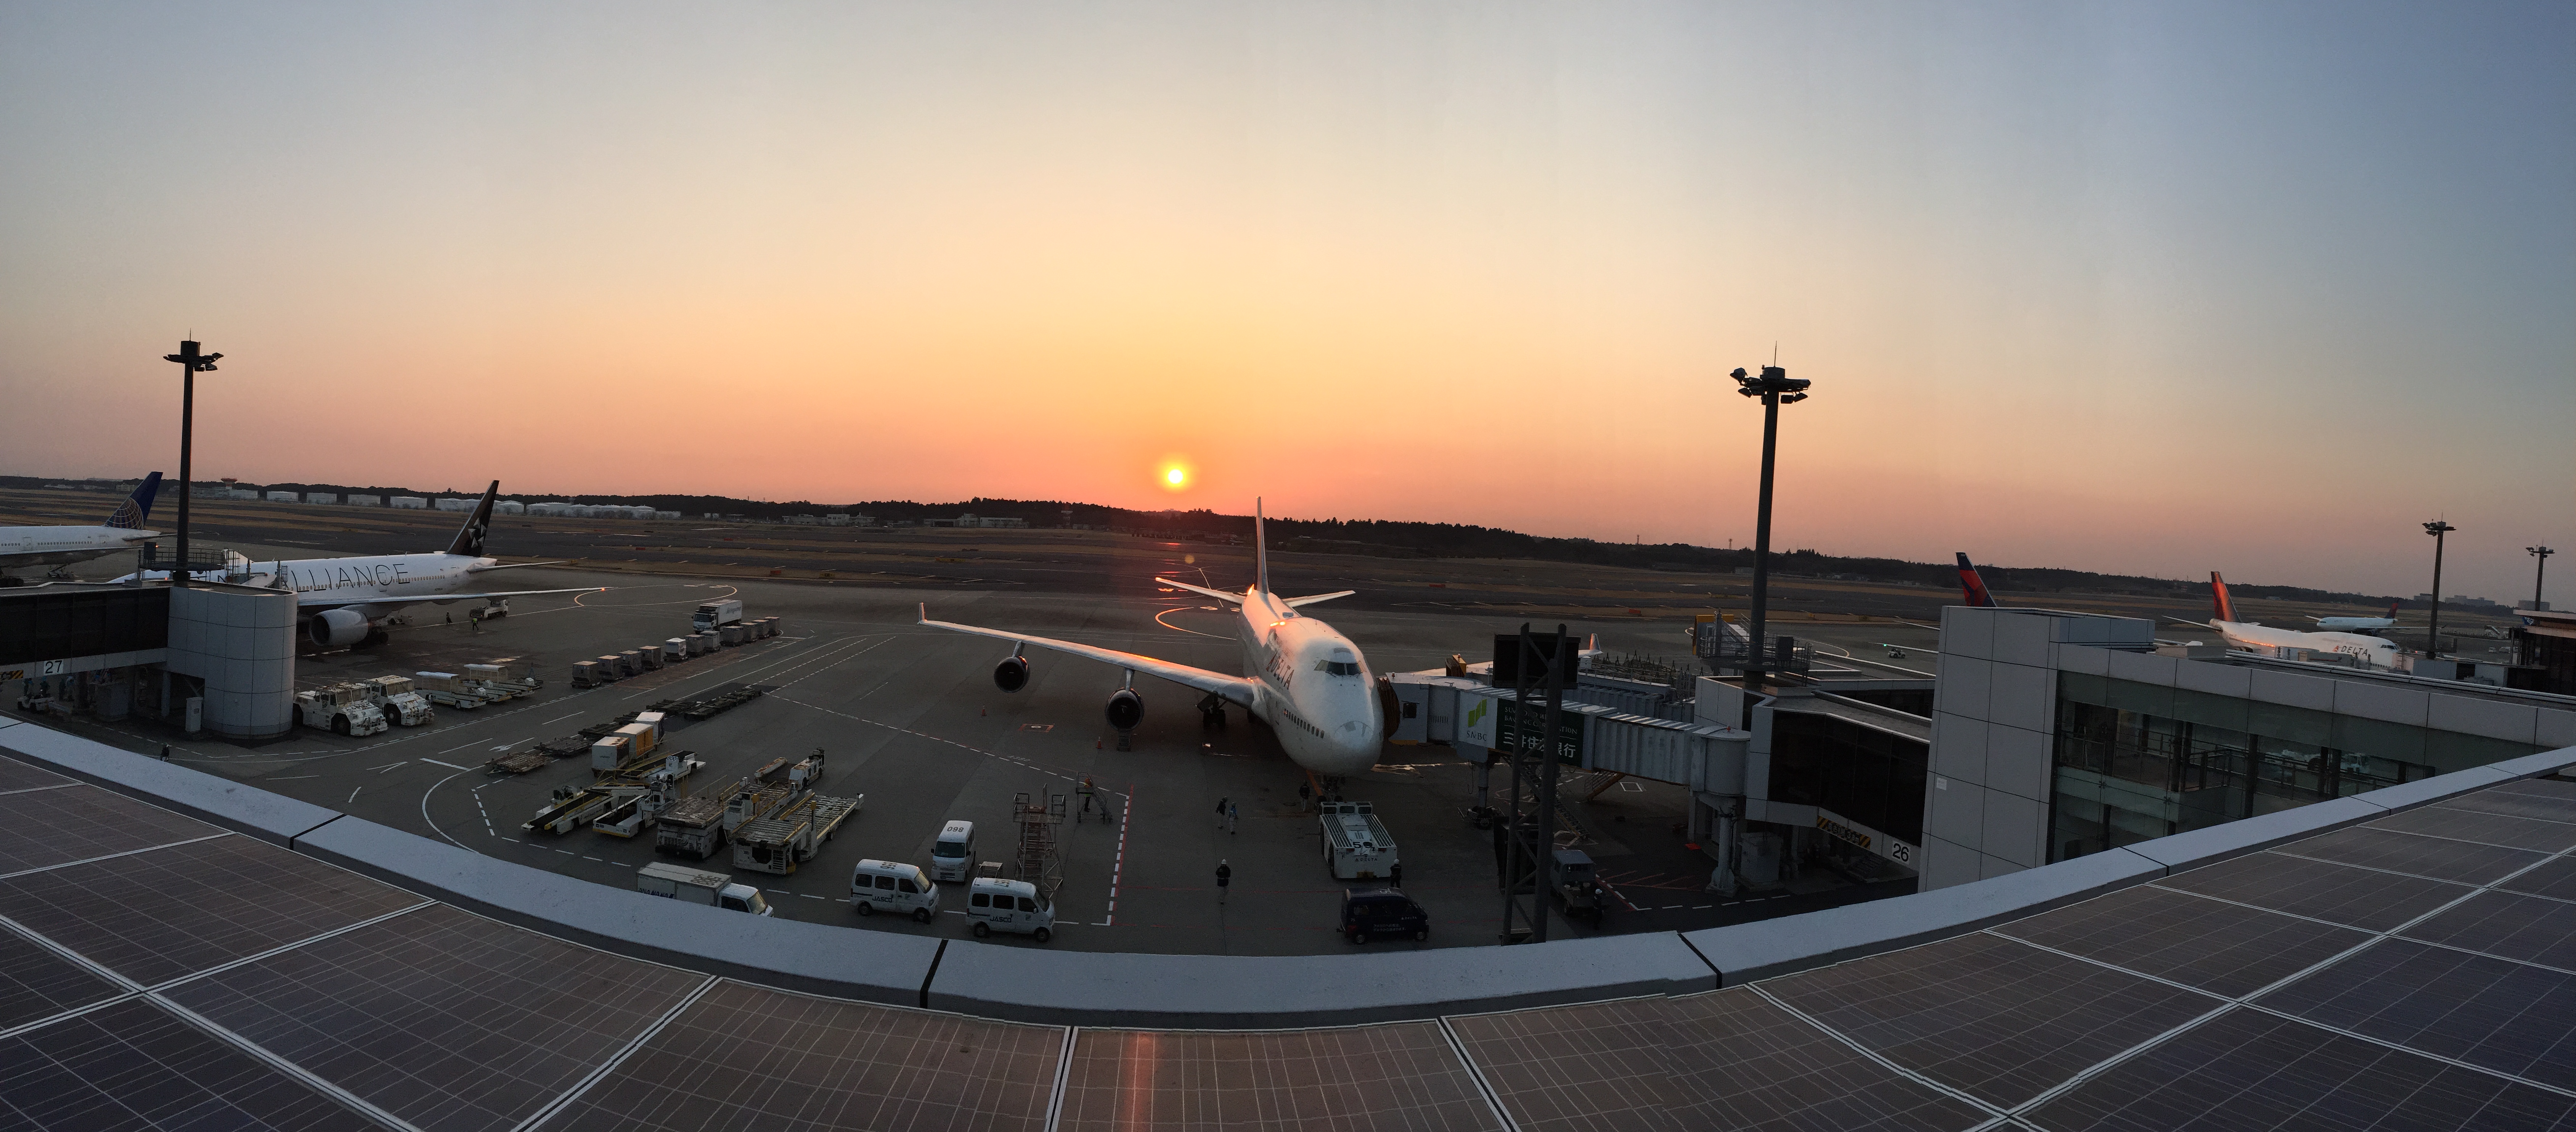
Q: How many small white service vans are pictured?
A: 3